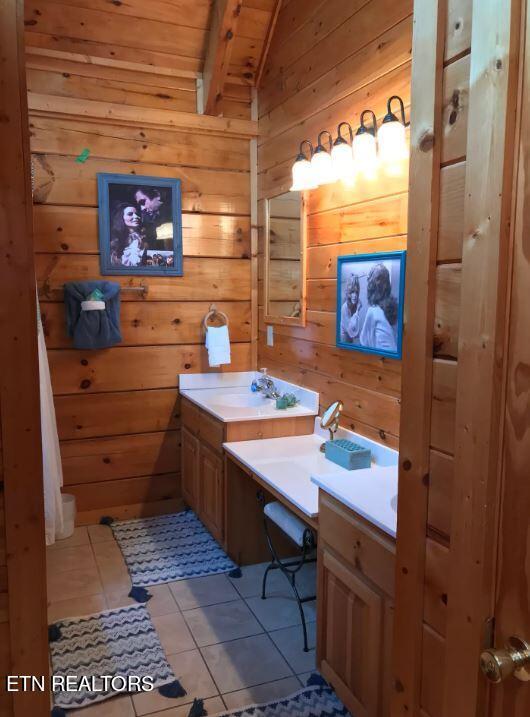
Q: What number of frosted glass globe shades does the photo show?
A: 5